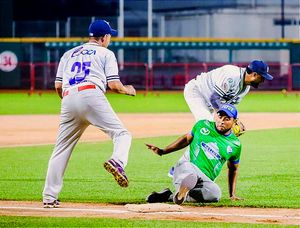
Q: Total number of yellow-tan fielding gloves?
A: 1